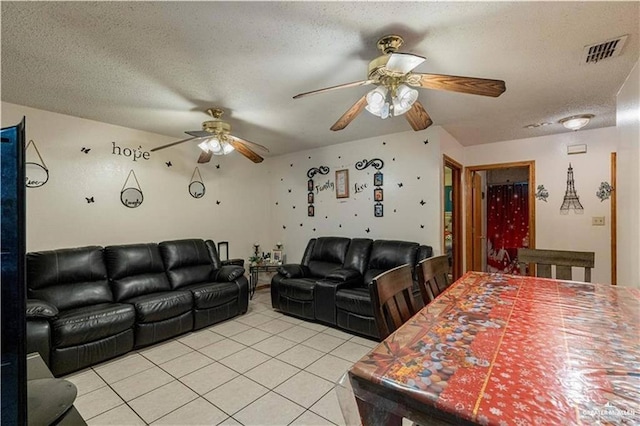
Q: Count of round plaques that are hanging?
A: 3